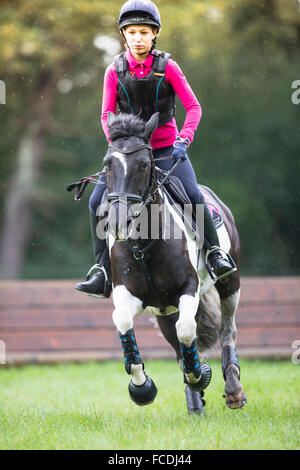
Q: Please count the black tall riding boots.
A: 2